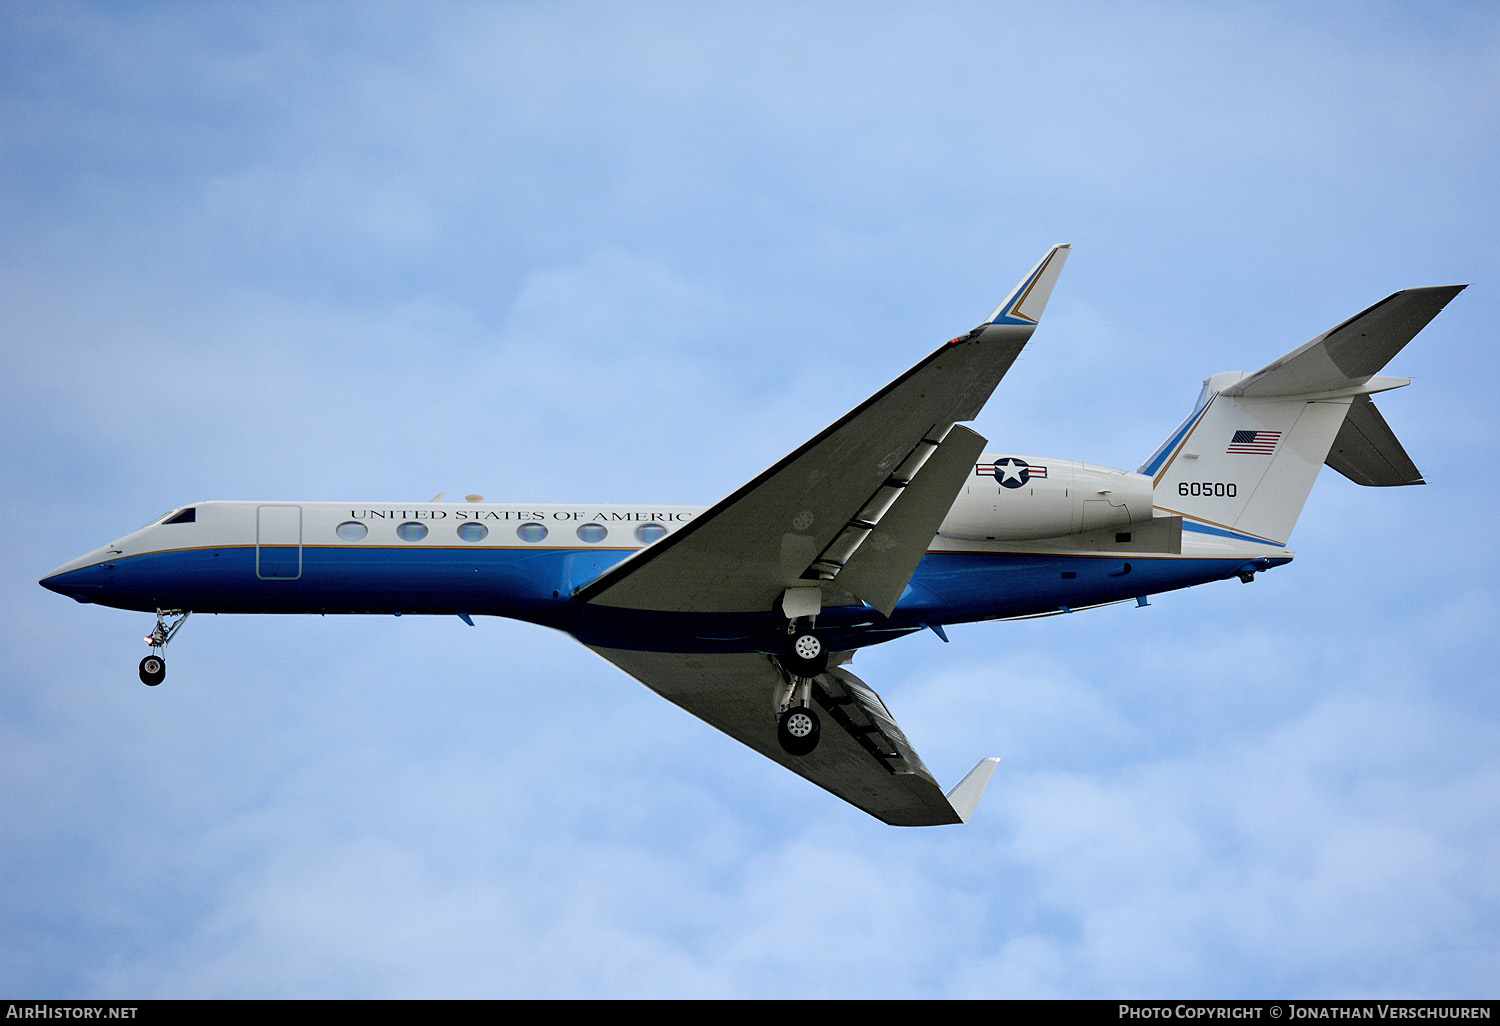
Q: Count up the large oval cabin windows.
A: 6